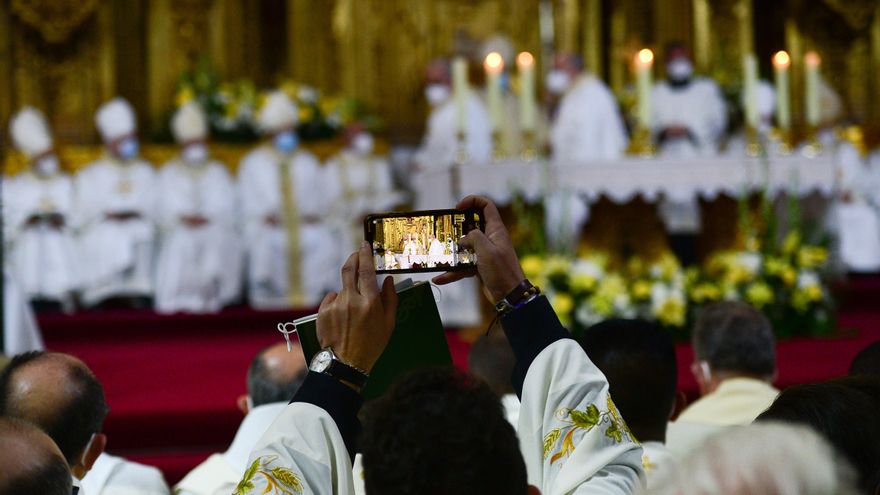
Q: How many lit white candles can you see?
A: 5